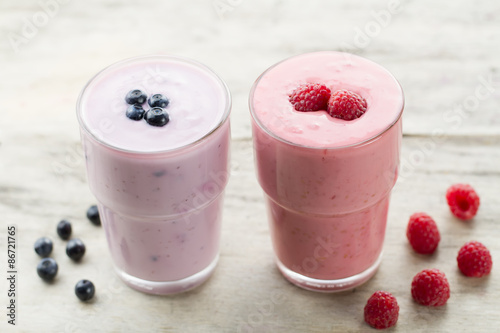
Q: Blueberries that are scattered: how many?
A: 6